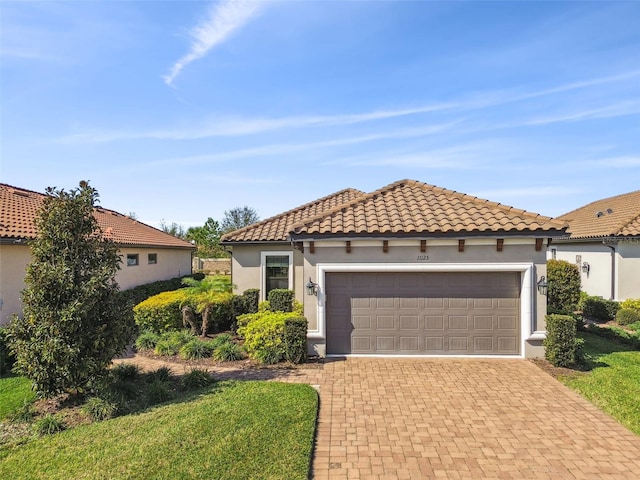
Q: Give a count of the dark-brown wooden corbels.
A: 7